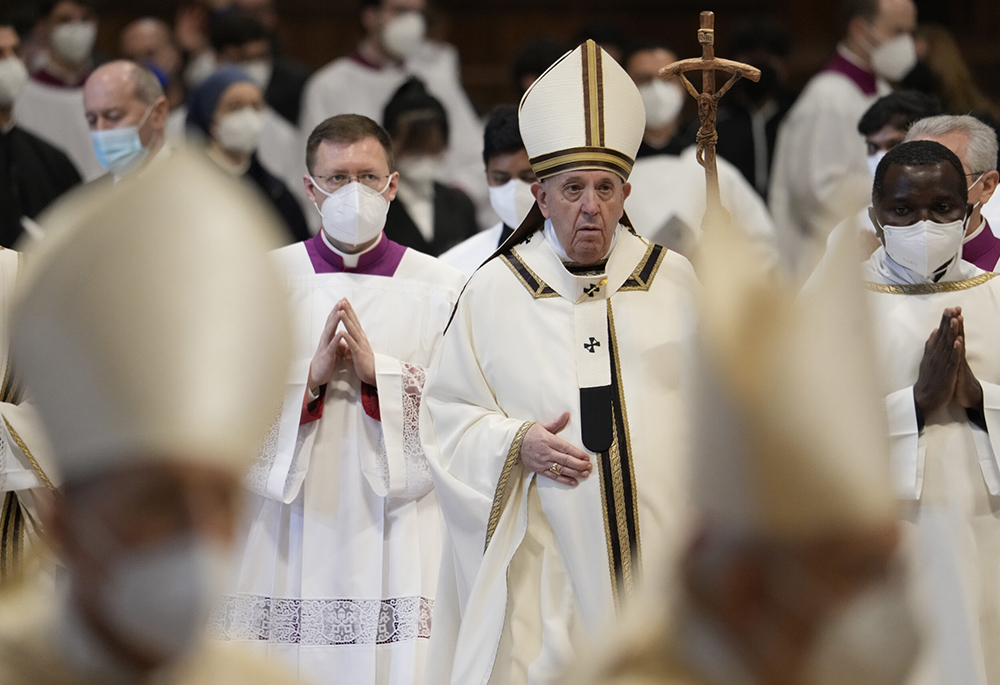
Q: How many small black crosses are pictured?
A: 2